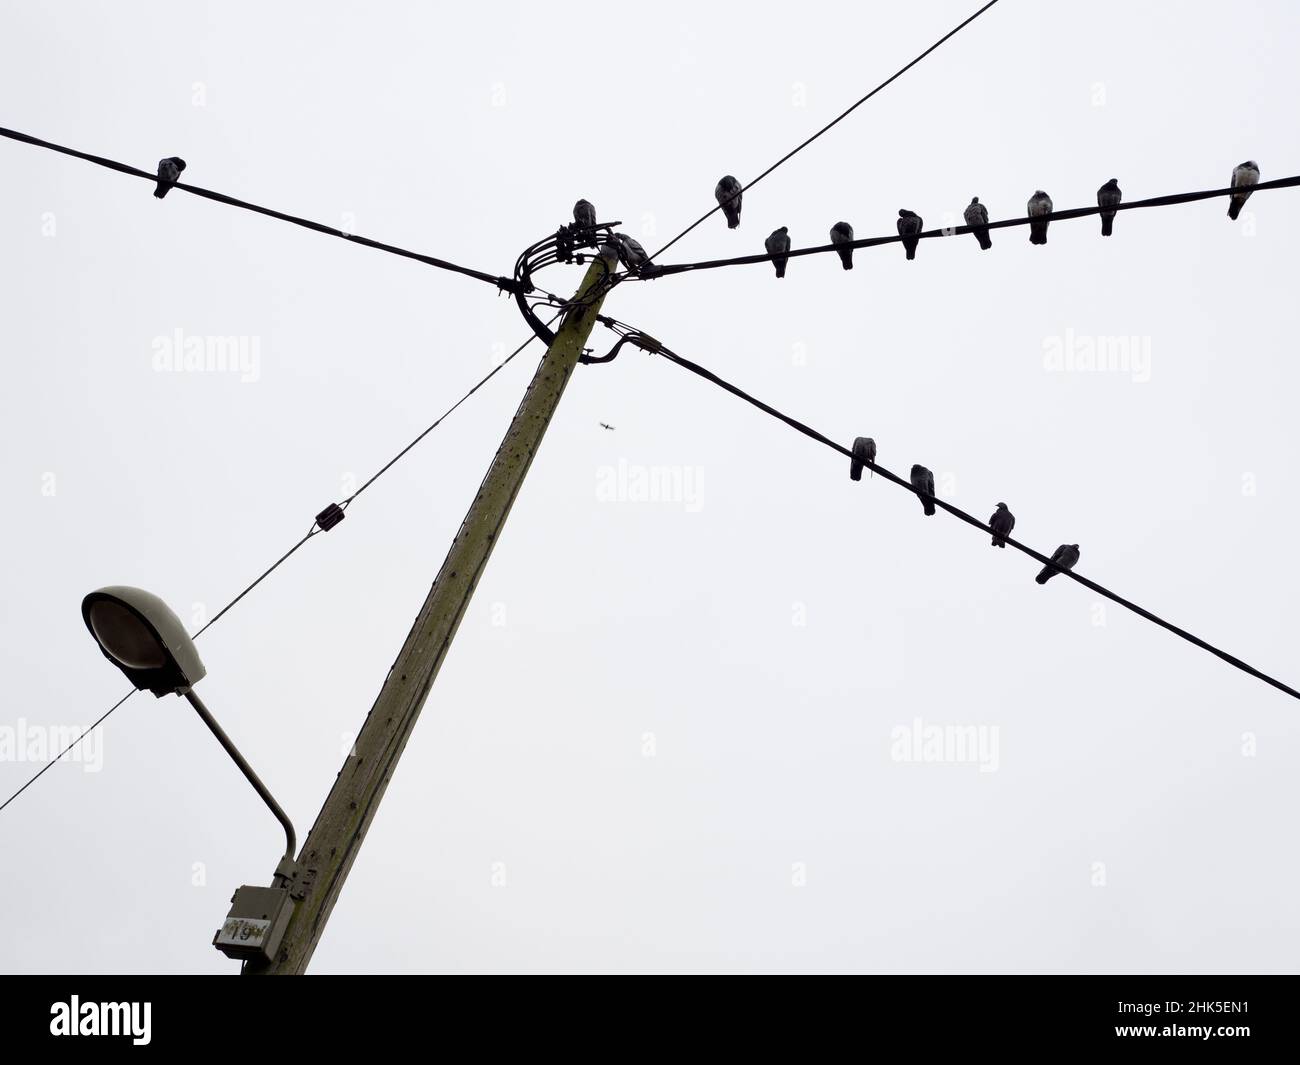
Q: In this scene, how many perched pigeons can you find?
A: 15